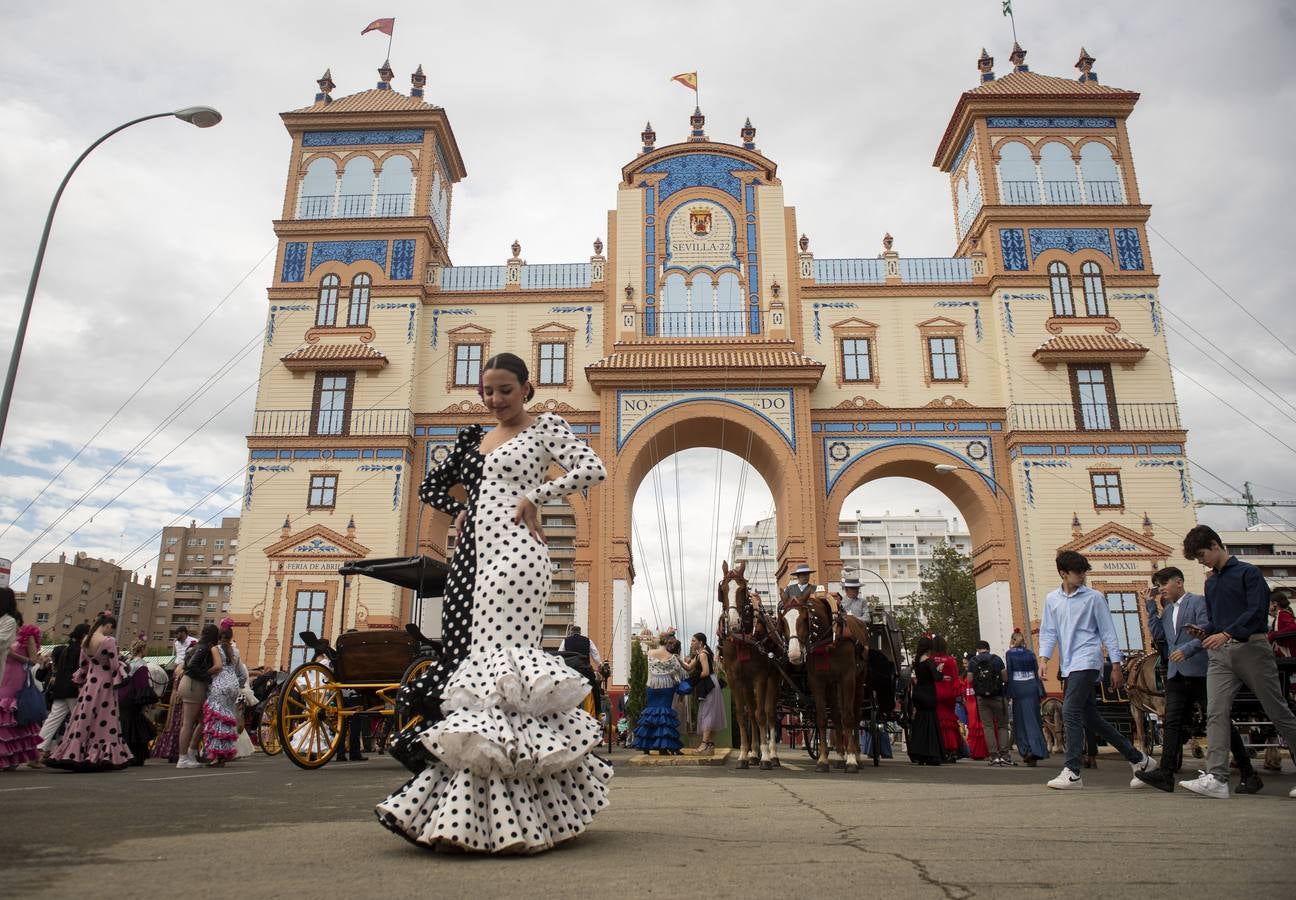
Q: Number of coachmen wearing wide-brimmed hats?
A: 2